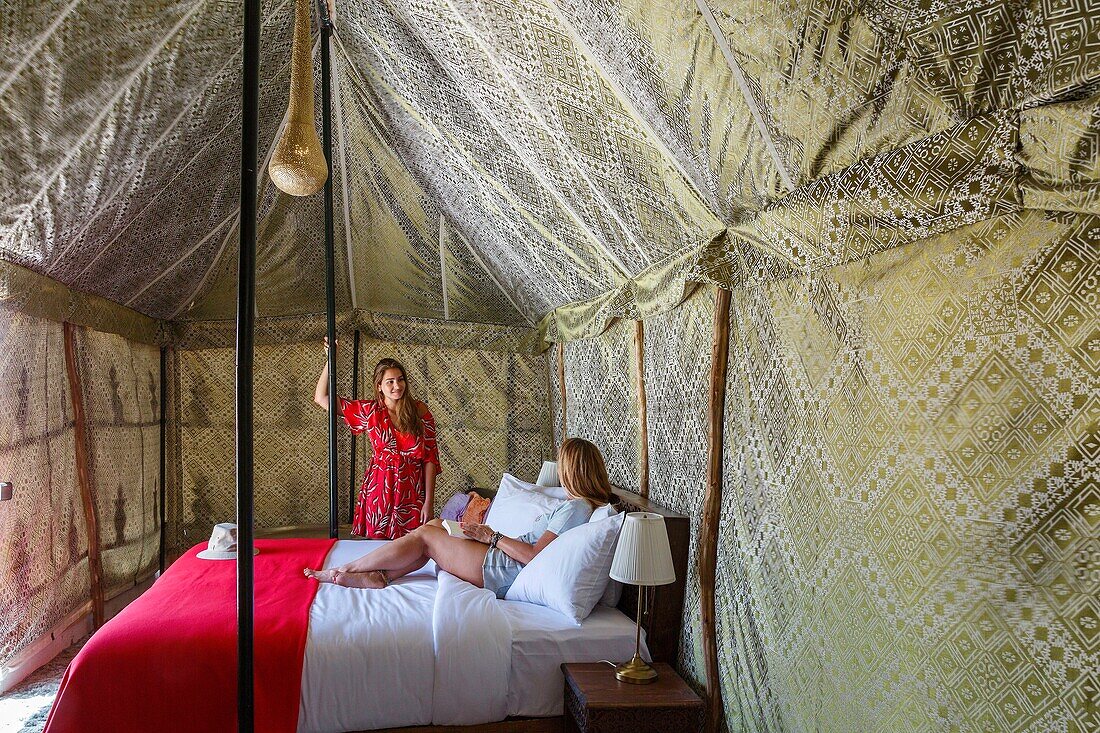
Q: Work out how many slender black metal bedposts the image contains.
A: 2